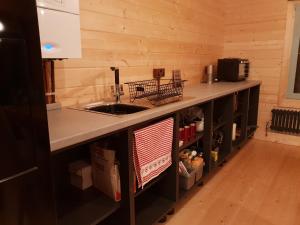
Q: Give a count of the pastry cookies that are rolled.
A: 0